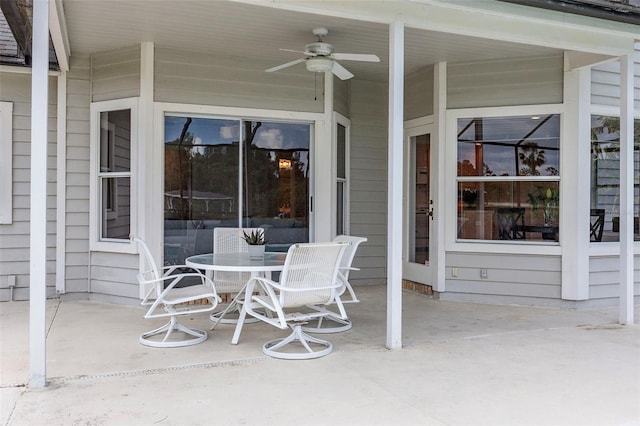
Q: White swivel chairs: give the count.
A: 4